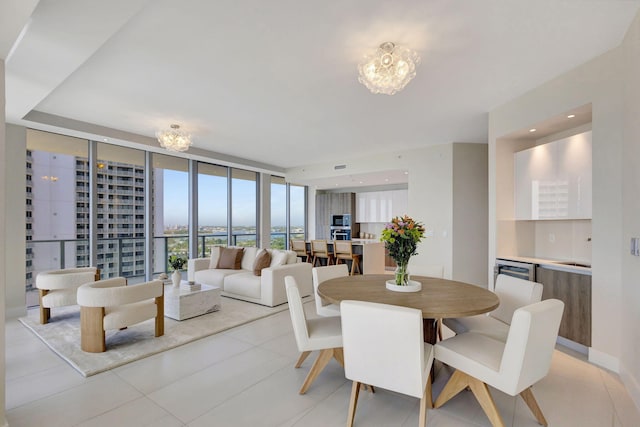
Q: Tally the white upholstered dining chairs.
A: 6